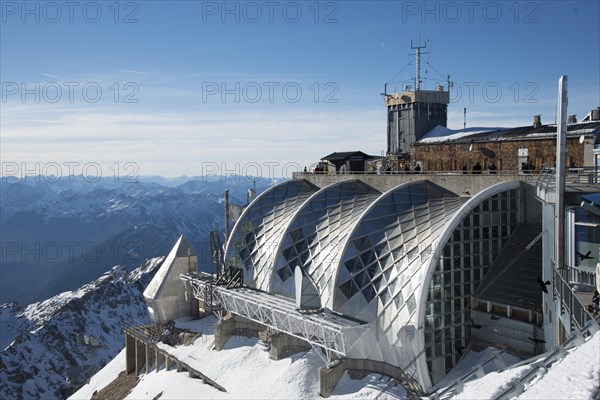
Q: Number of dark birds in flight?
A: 6